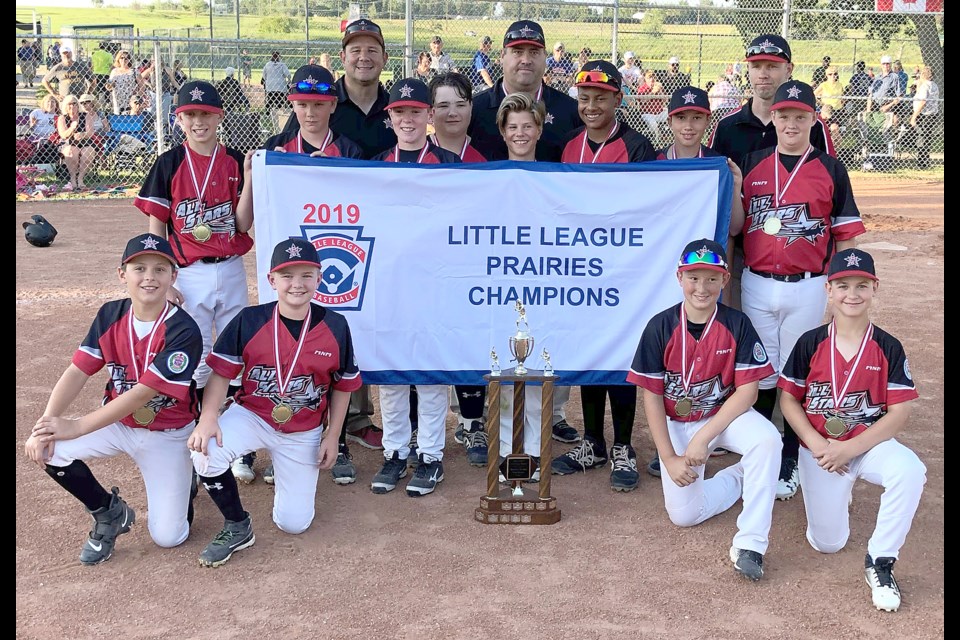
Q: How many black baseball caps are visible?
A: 13